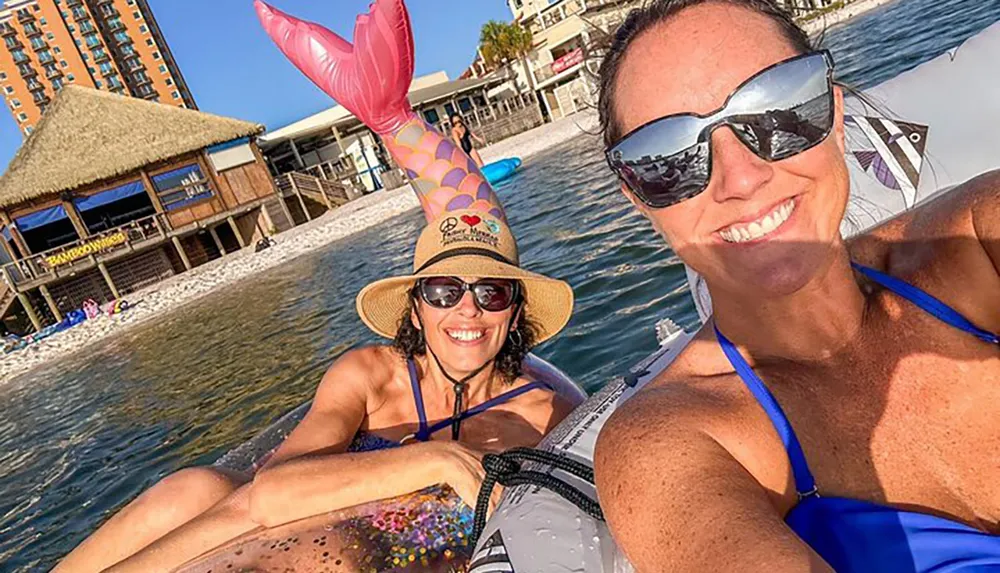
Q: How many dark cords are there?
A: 2